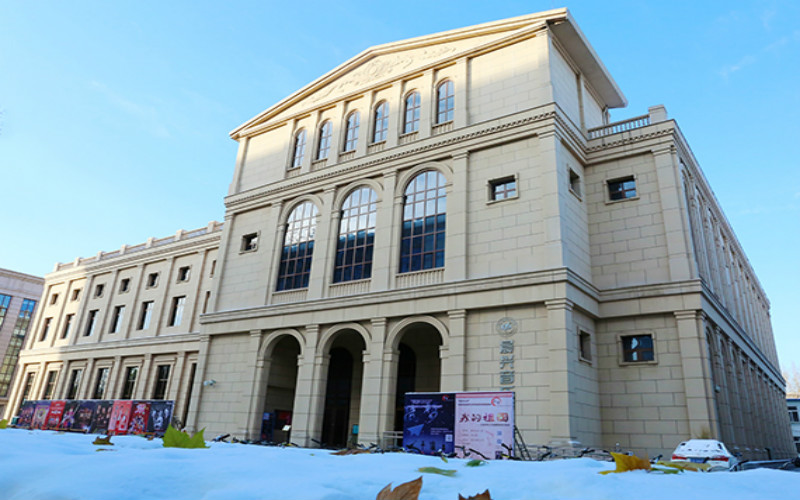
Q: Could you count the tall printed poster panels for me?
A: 11